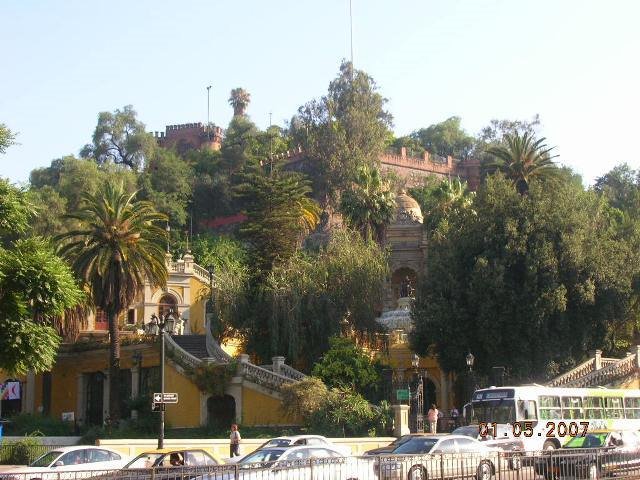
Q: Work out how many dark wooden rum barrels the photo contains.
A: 0